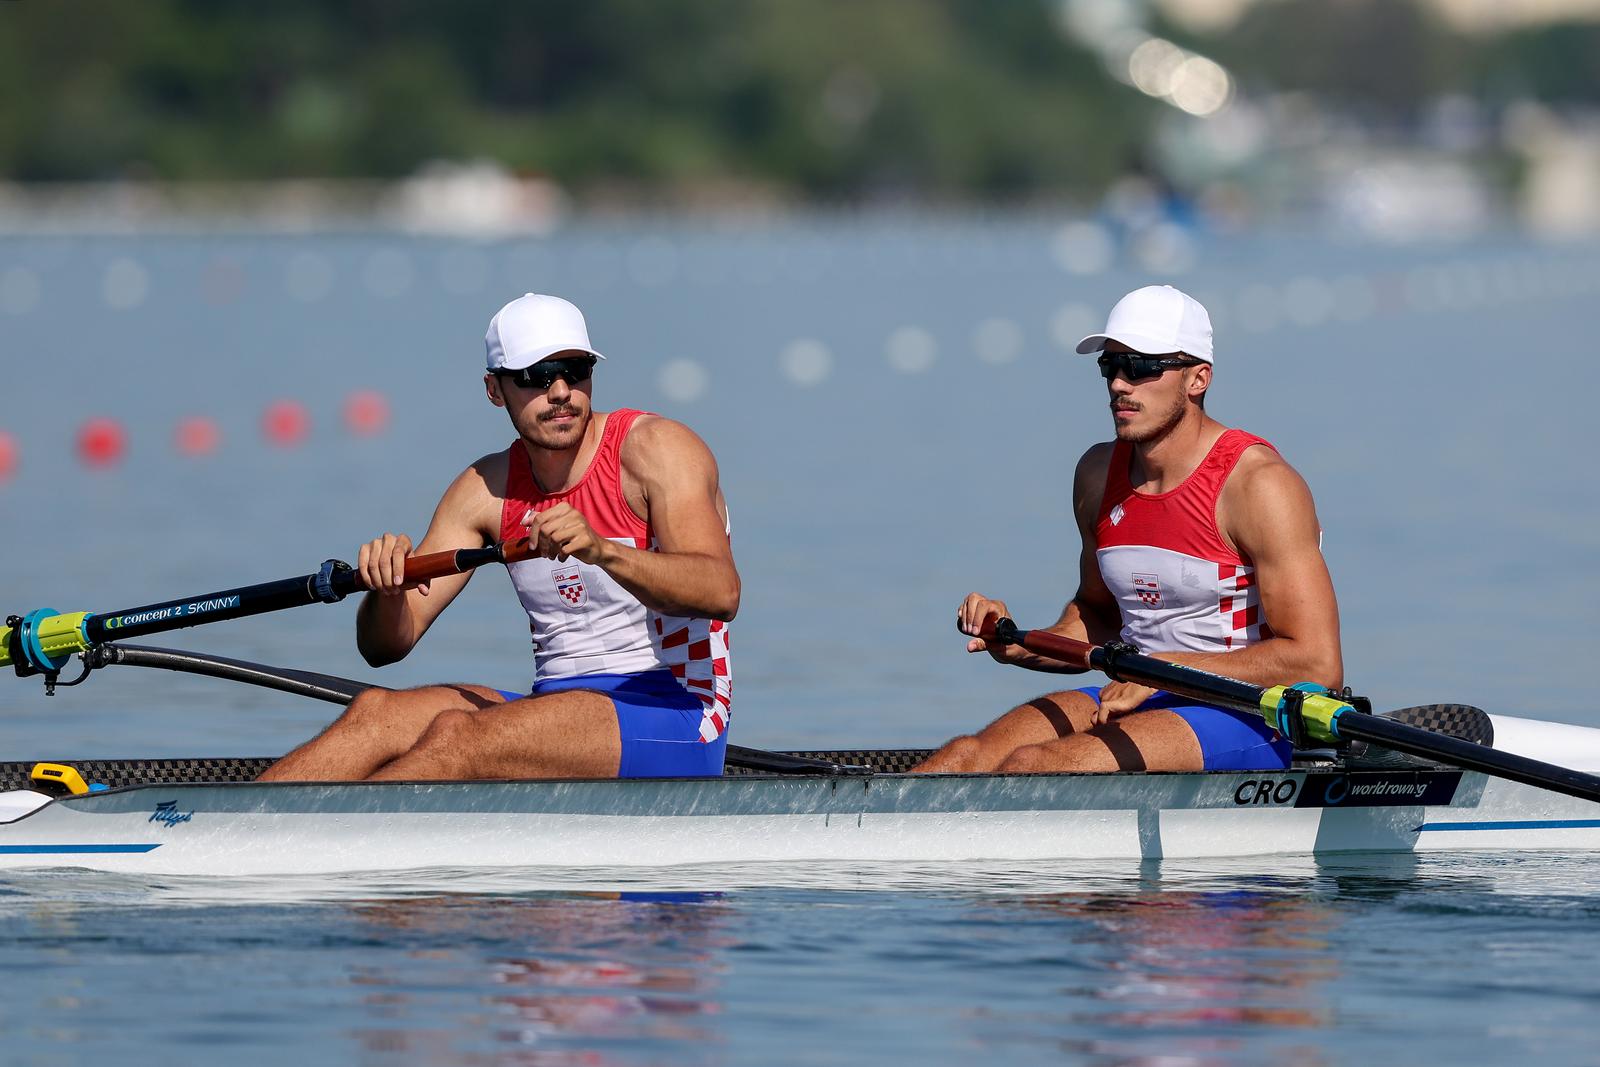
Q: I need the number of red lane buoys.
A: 5